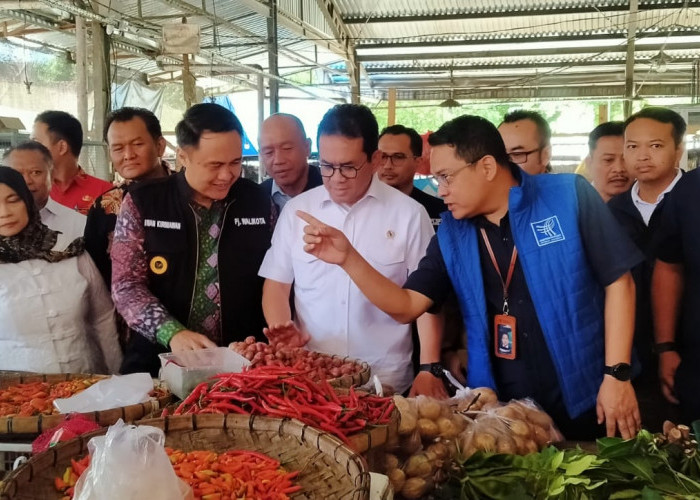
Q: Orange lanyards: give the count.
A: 1